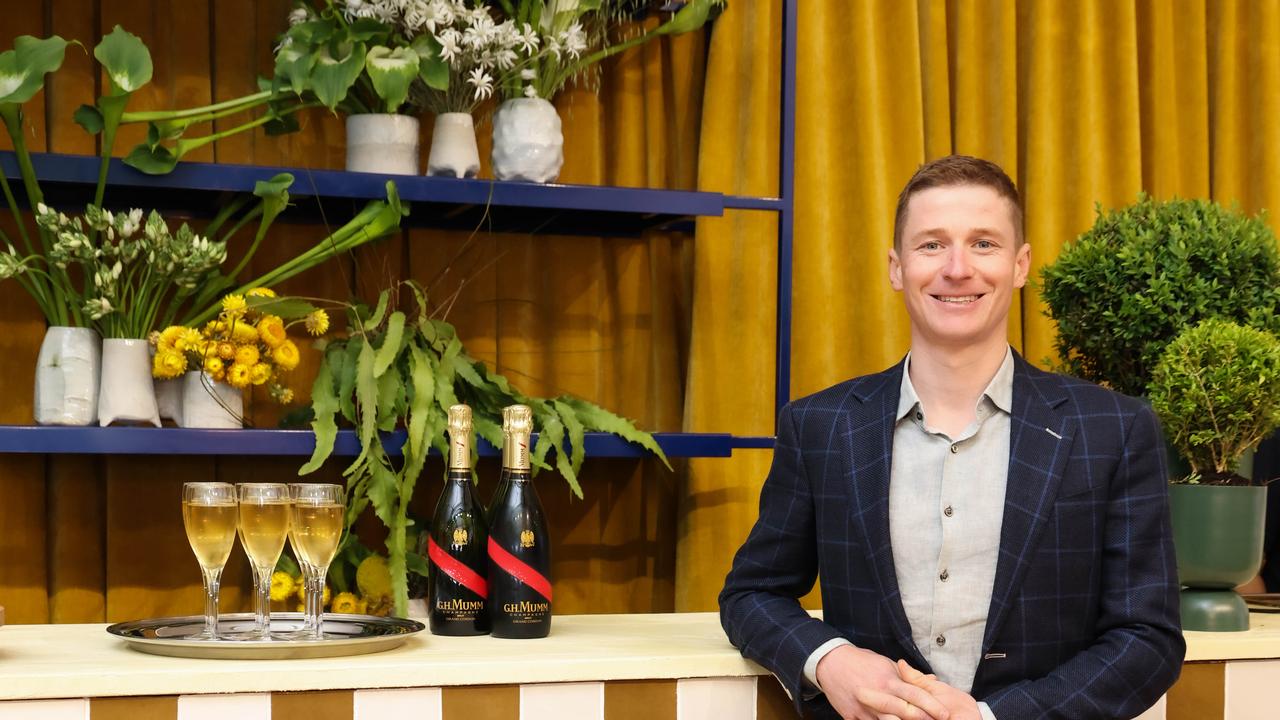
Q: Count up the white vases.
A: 7